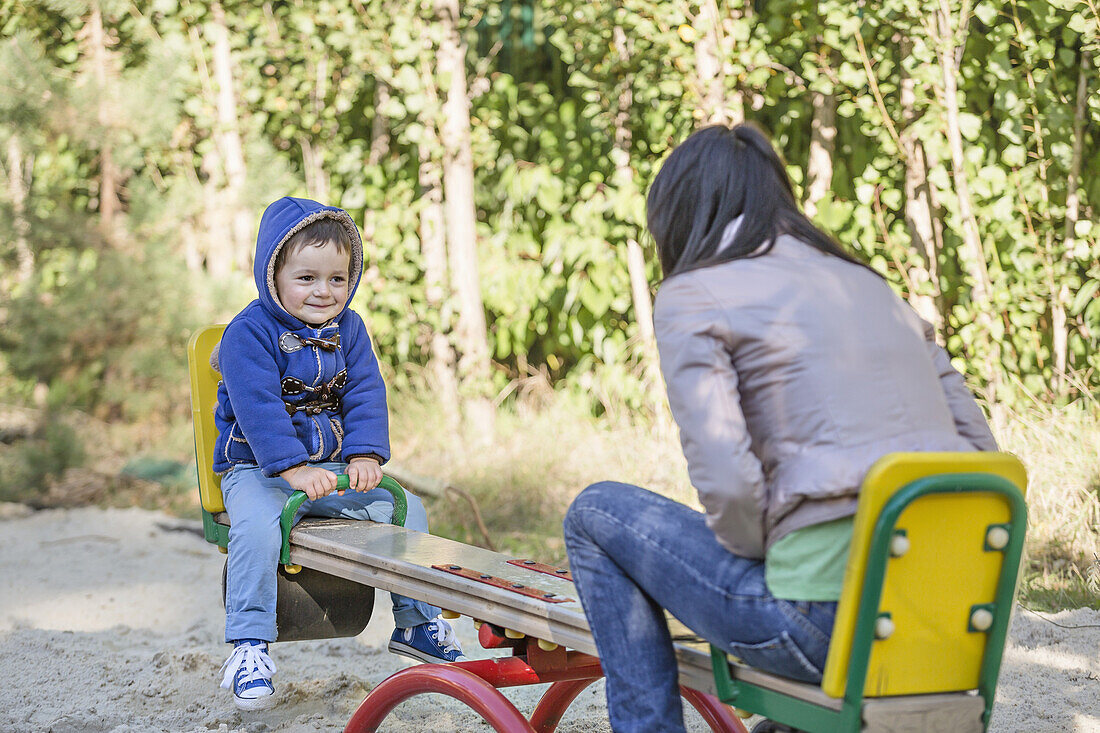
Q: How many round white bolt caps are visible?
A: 4